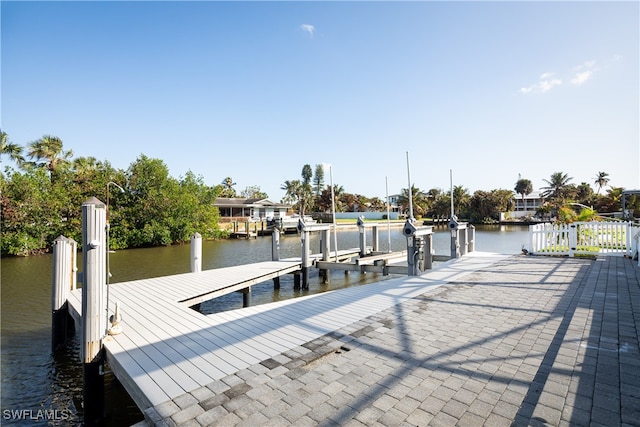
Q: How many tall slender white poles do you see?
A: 4